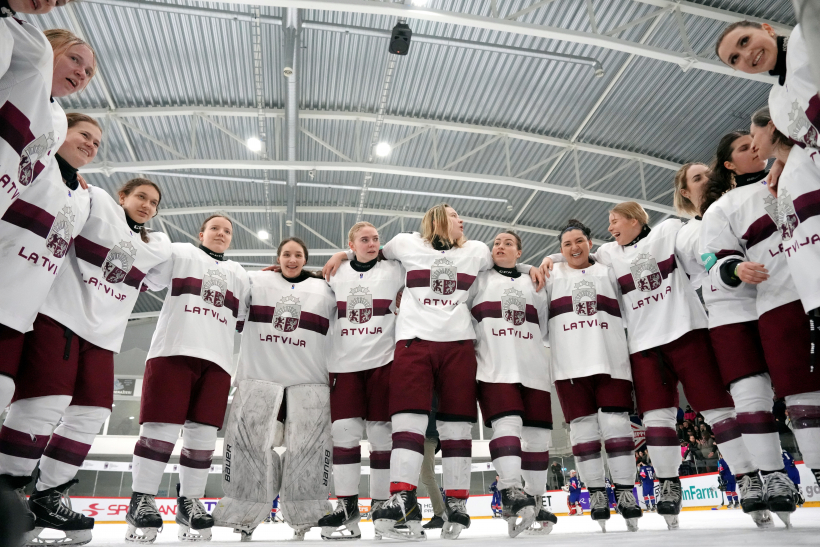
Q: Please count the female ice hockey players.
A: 15